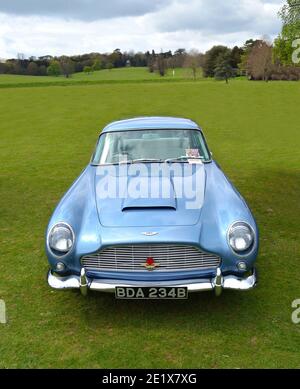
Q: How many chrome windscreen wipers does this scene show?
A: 2